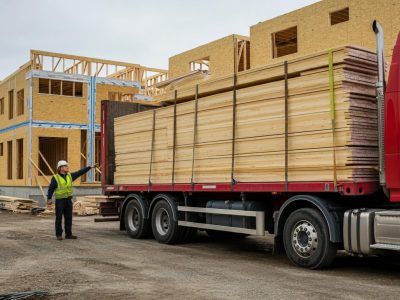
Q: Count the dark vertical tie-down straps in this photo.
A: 5